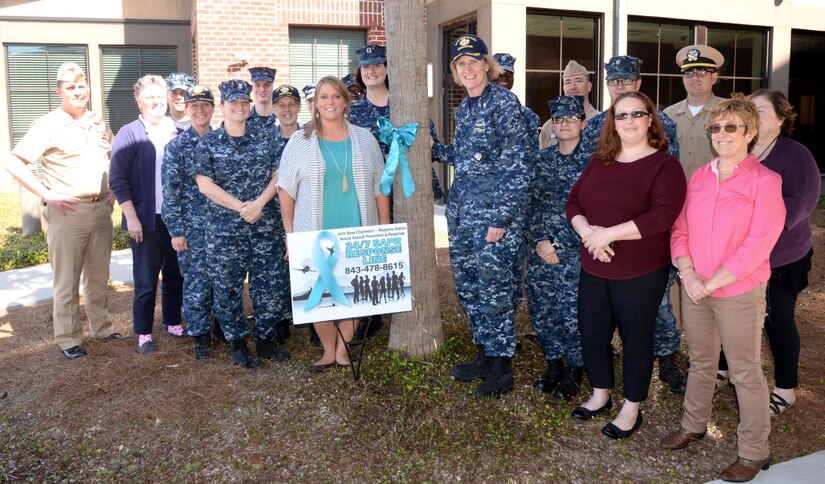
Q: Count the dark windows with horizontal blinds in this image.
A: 3